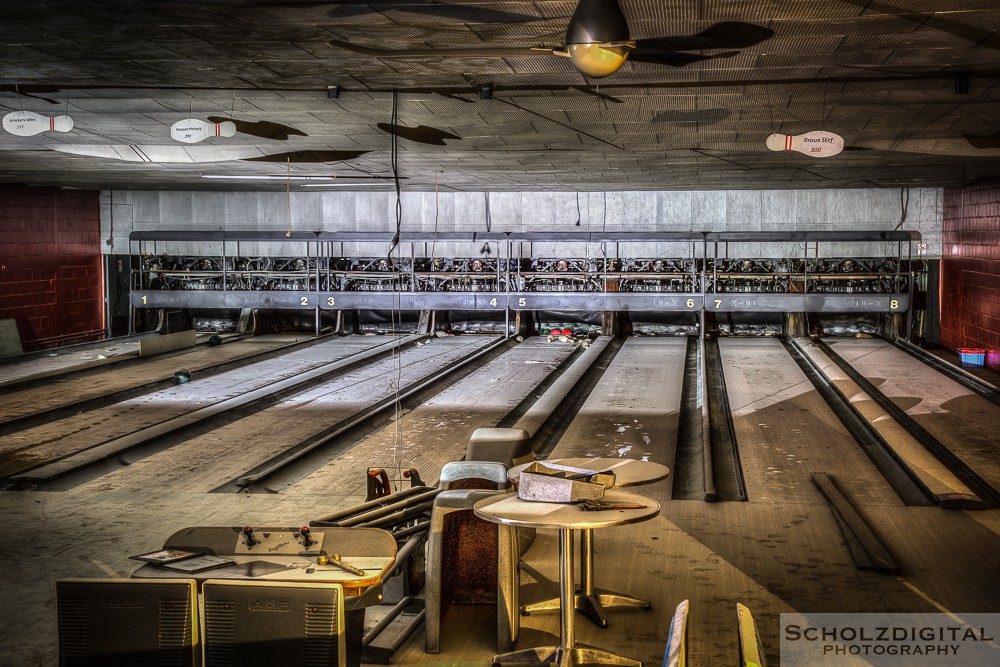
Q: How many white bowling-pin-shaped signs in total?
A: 3